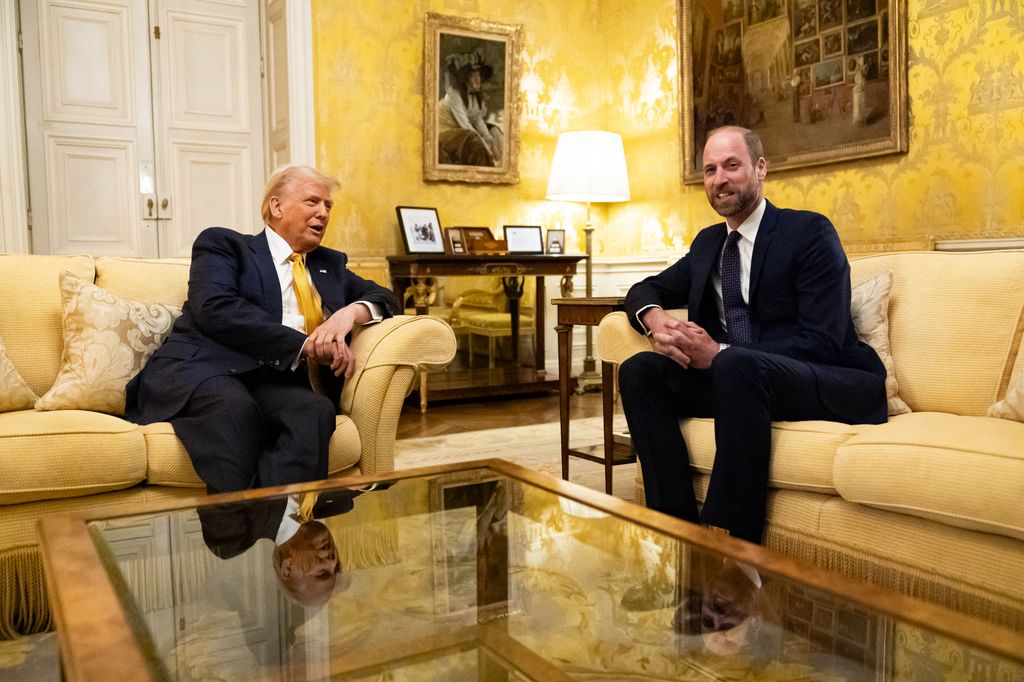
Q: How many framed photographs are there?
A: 4